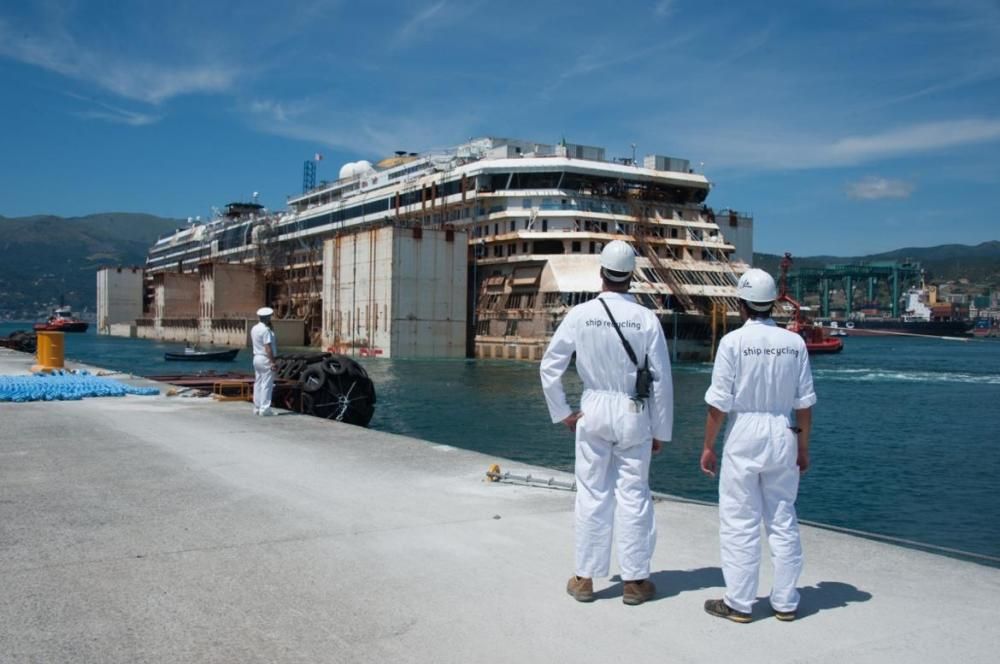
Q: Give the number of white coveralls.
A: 2